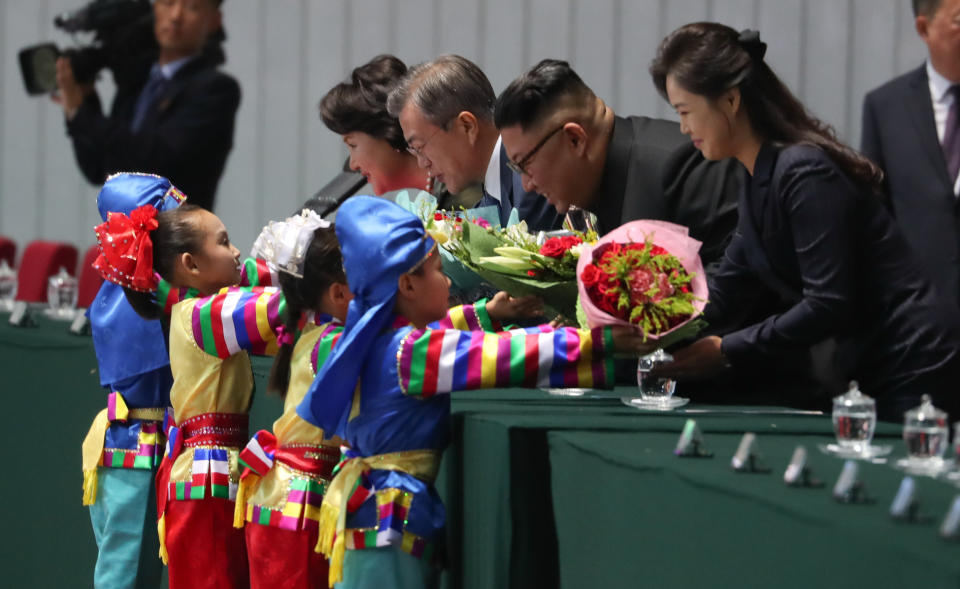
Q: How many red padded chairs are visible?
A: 3